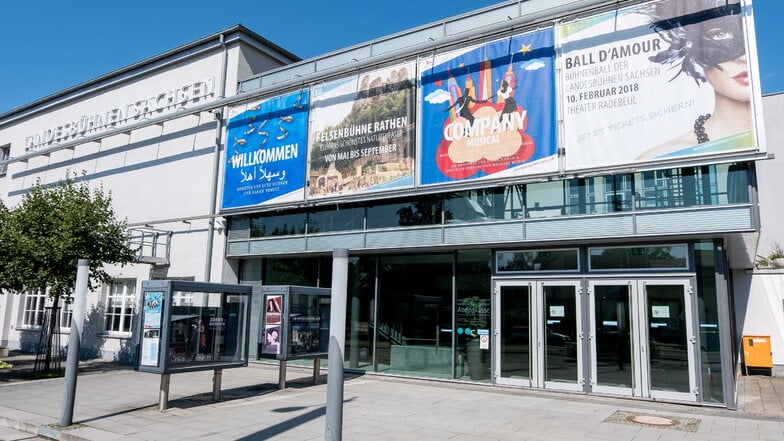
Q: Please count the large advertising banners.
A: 4